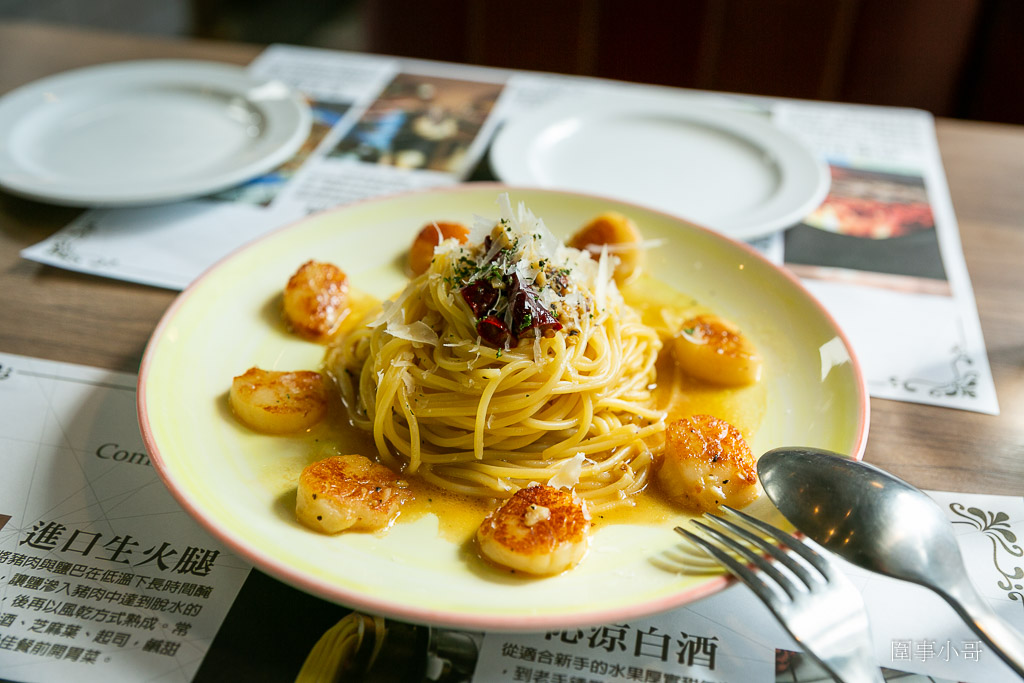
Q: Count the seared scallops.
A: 8